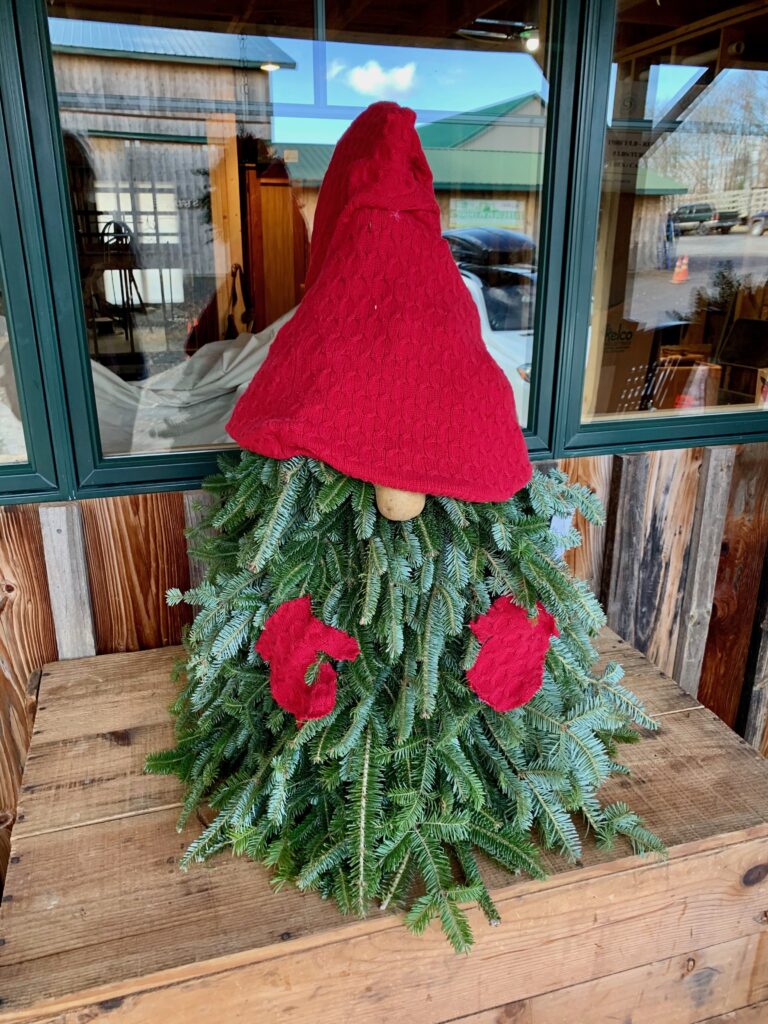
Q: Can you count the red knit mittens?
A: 2